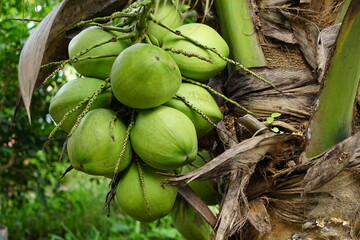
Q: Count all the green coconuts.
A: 11